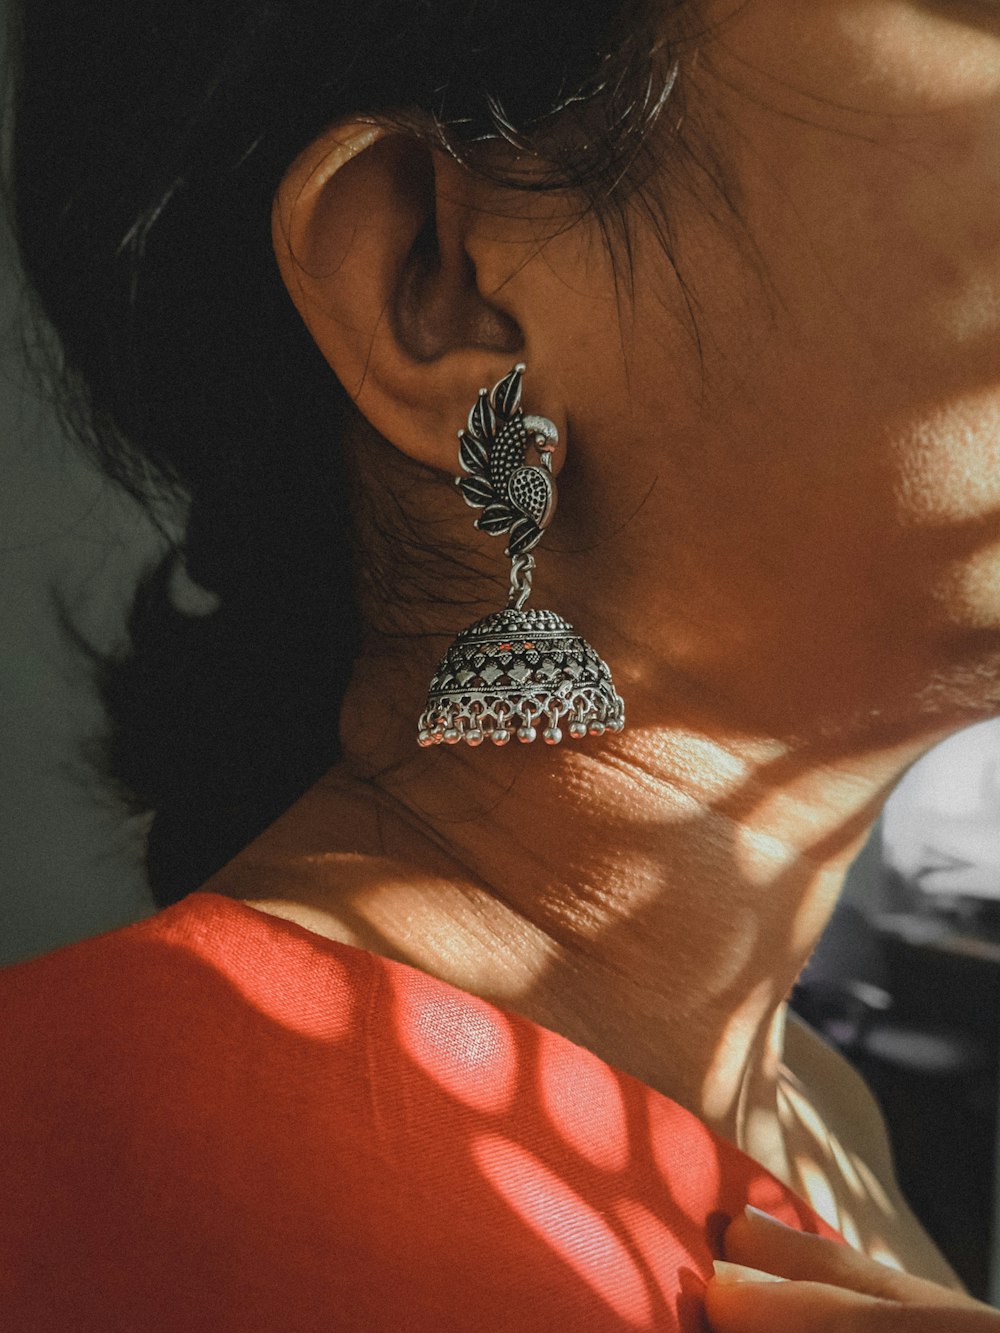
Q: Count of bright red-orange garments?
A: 1